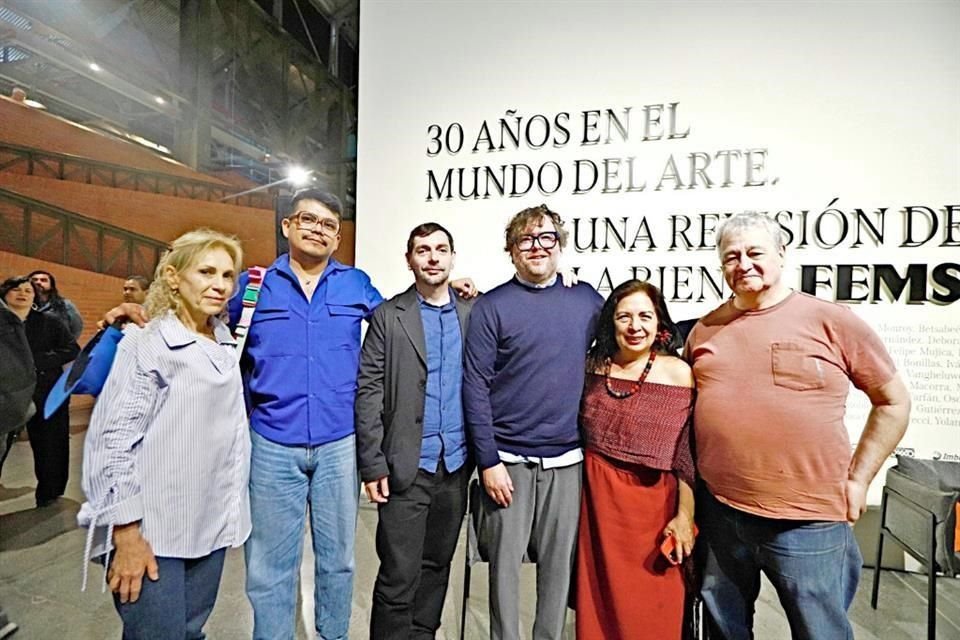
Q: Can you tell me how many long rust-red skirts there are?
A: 1